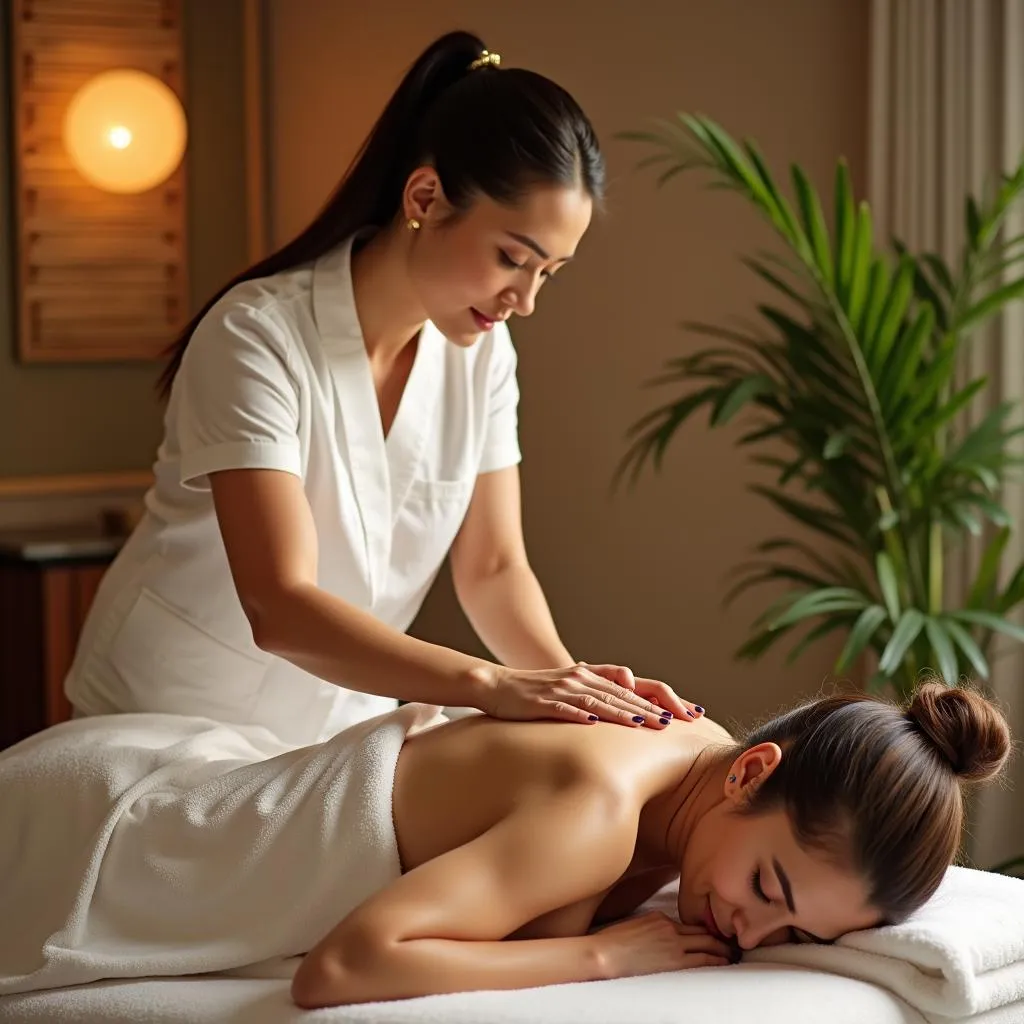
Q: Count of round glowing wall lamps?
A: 1